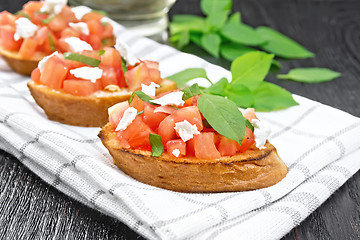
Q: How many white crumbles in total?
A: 14